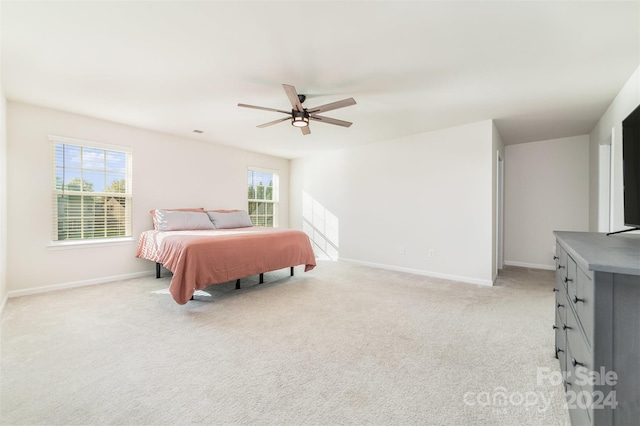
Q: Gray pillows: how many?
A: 2